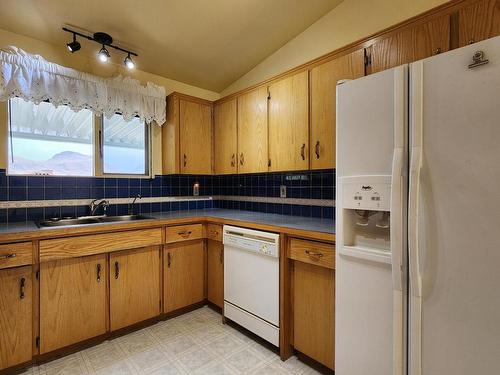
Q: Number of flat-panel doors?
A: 13